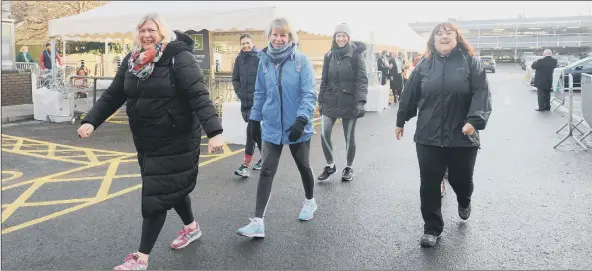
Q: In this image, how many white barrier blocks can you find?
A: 3